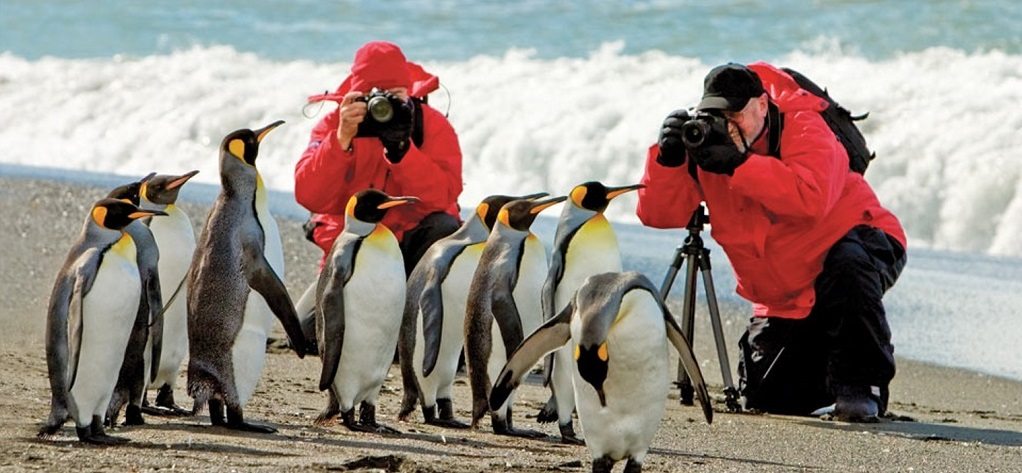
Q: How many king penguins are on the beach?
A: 9